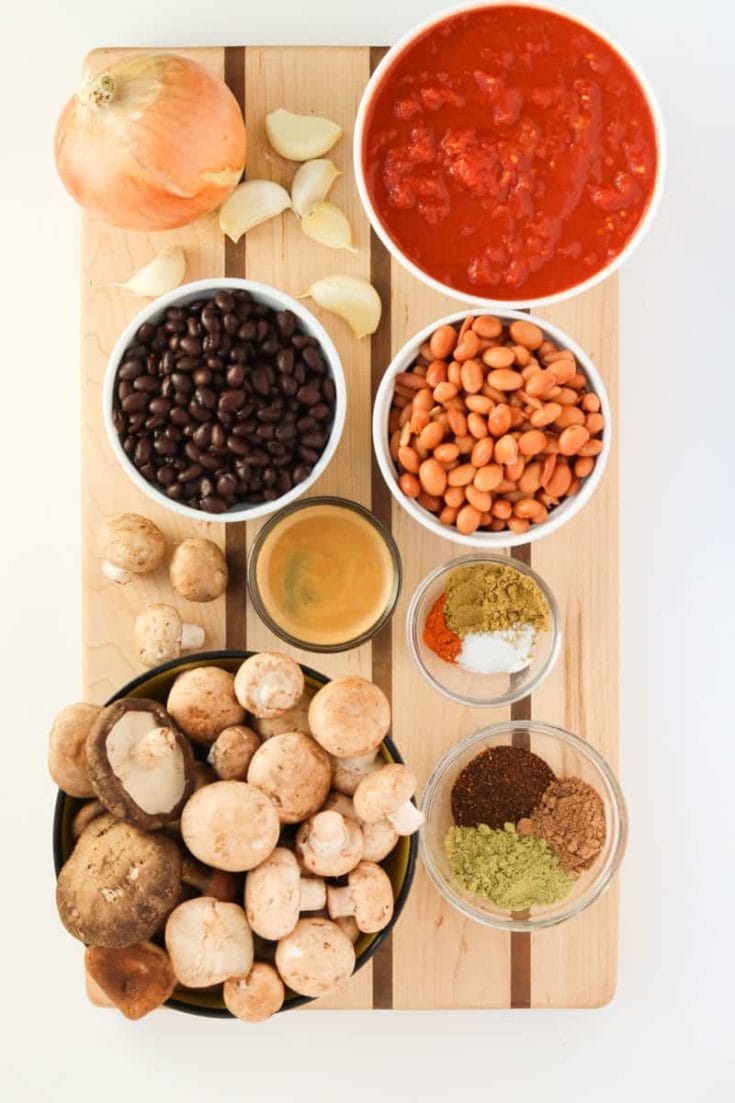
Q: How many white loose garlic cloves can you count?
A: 6